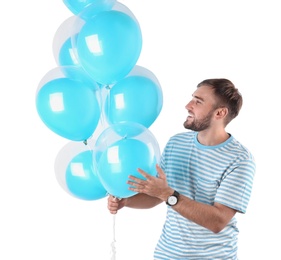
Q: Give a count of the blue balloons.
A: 7